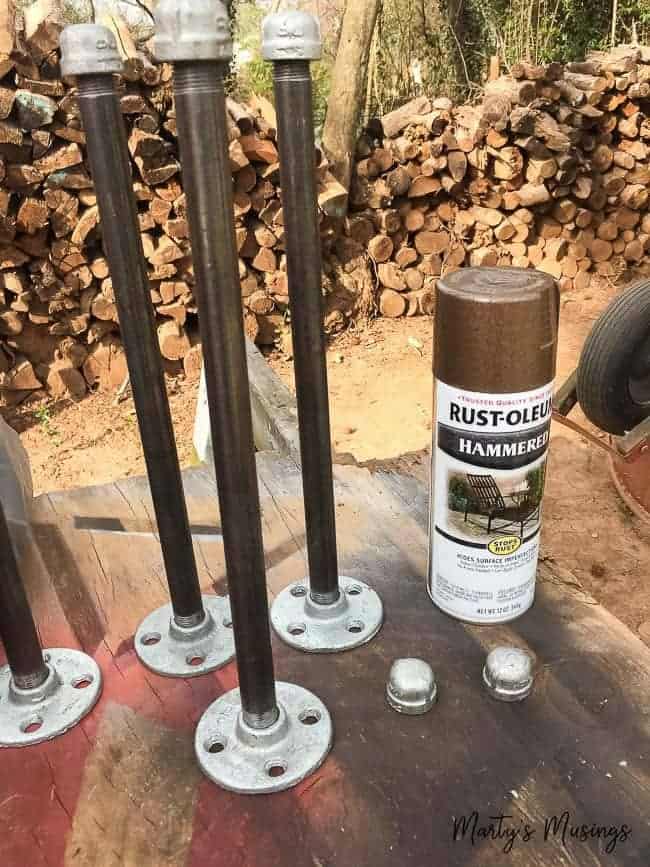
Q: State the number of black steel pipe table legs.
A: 4